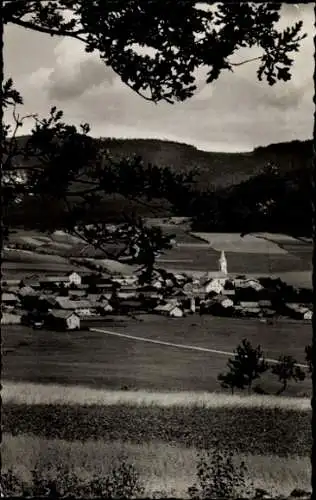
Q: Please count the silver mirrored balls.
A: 0